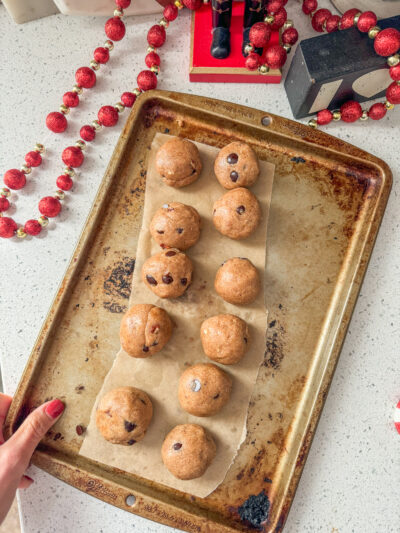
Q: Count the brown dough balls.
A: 11